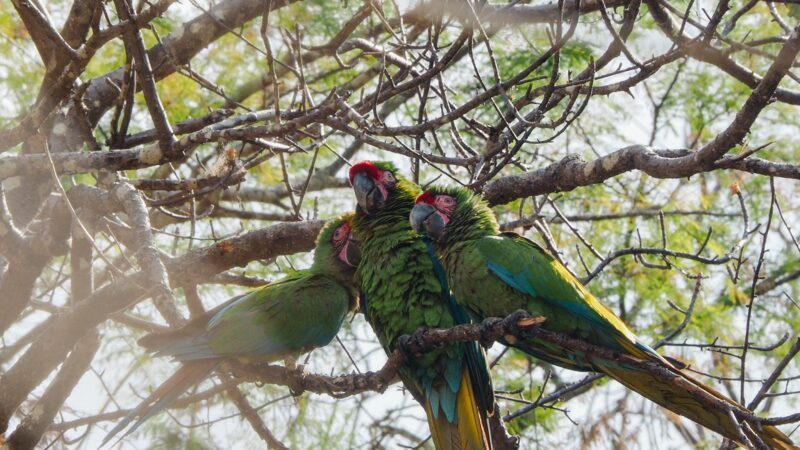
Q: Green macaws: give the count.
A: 3